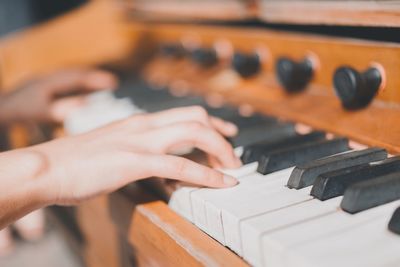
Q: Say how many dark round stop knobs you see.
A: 5